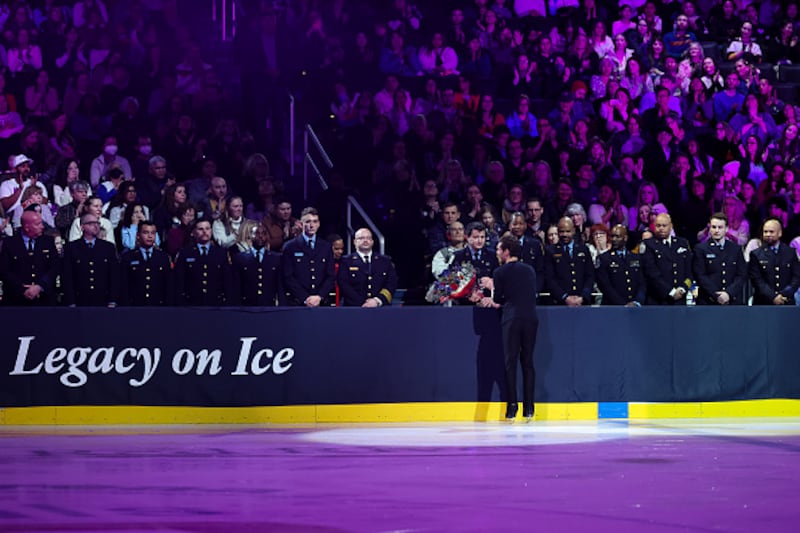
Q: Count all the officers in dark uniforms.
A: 14